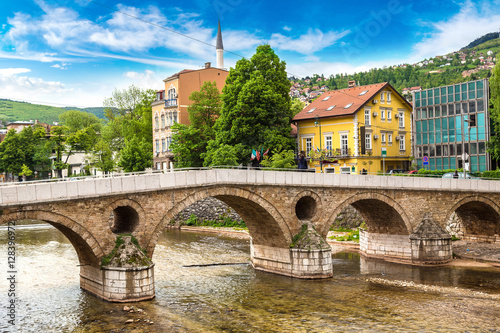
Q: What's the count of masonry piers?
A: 3